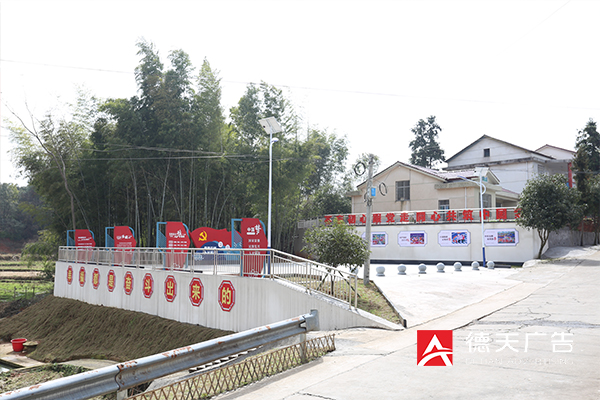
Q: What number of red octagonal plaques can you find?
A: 9